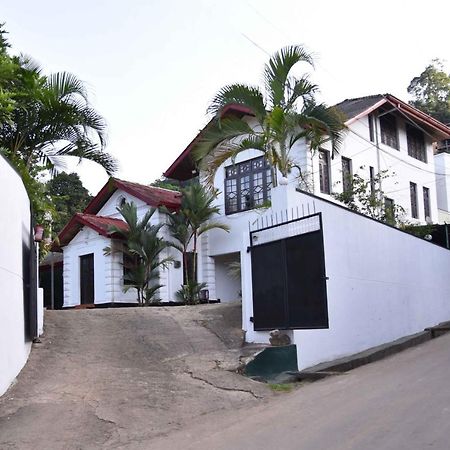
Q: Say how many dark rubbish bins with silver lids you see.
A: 1